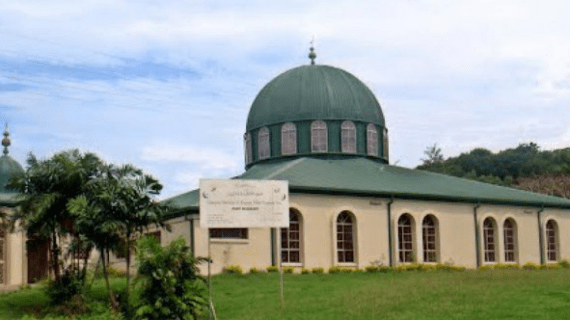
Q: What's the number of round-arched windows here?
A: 14